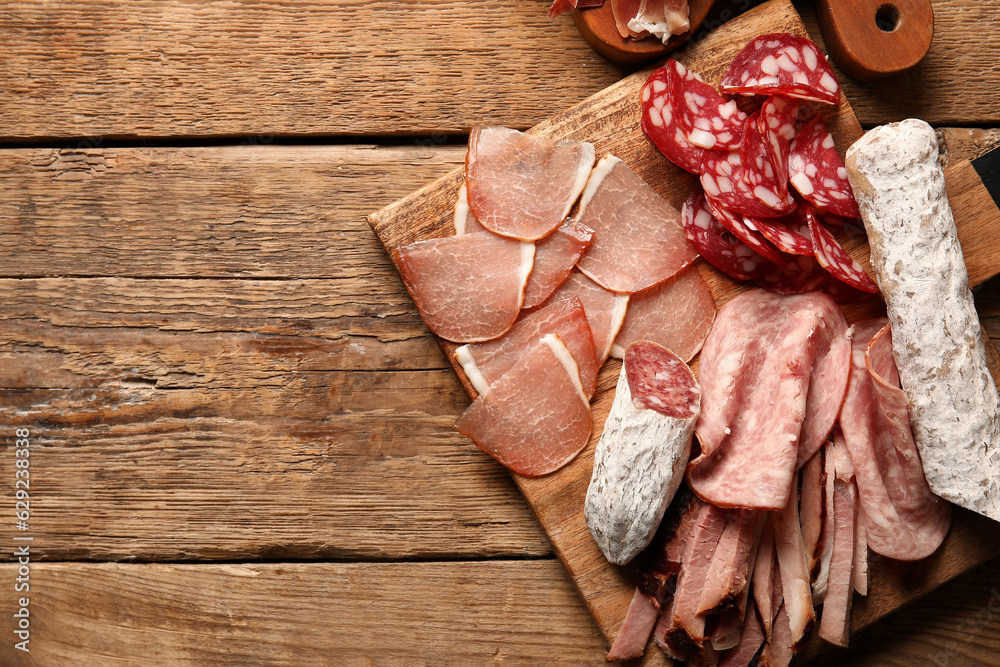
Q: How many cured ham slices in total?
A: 8